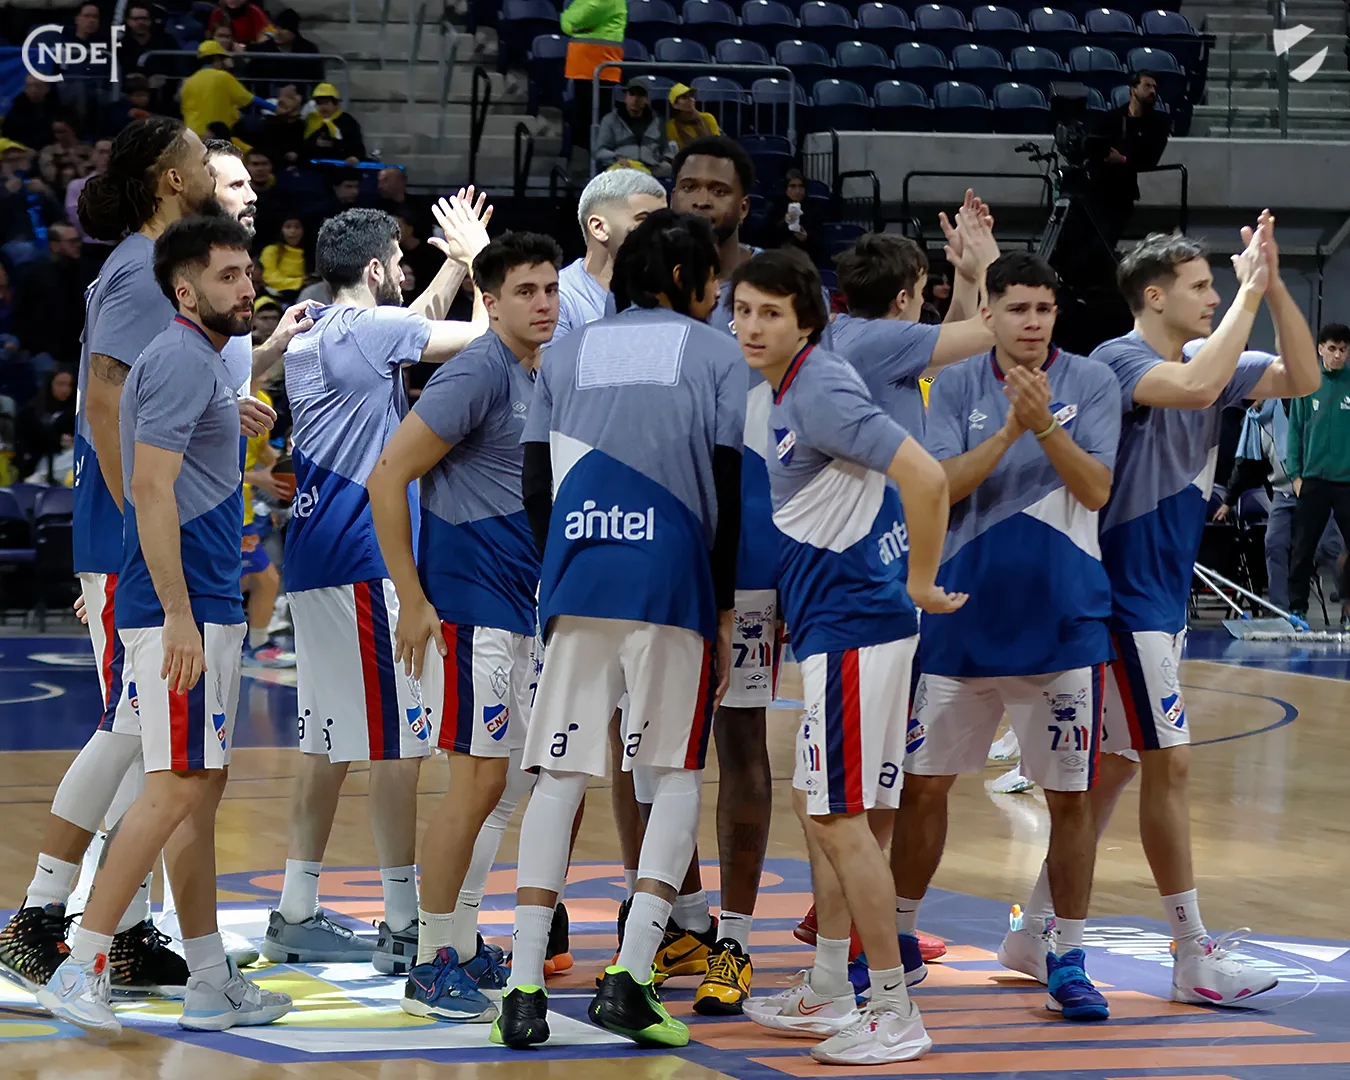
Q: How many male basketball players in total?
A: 12